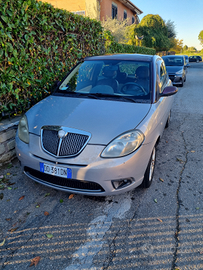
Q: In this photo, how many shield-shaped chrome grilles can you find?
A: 1